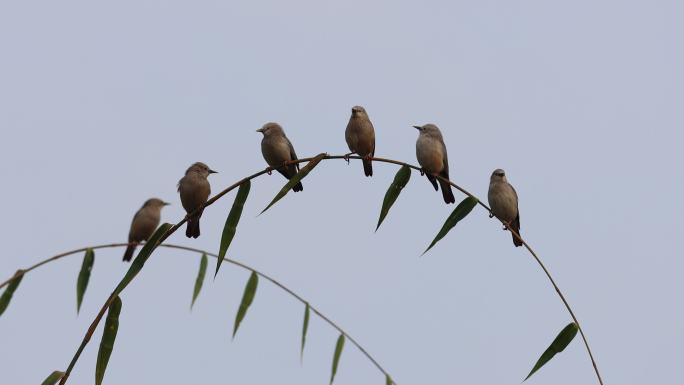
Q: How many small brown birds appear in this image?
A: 6